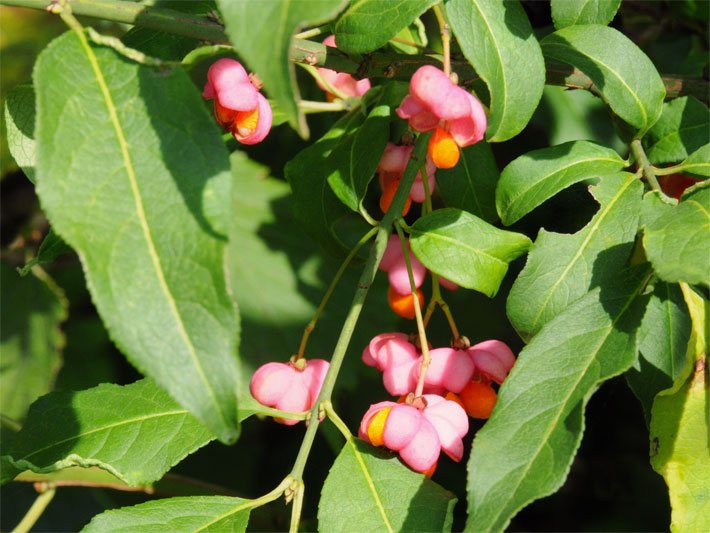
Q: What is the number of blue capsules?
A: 0